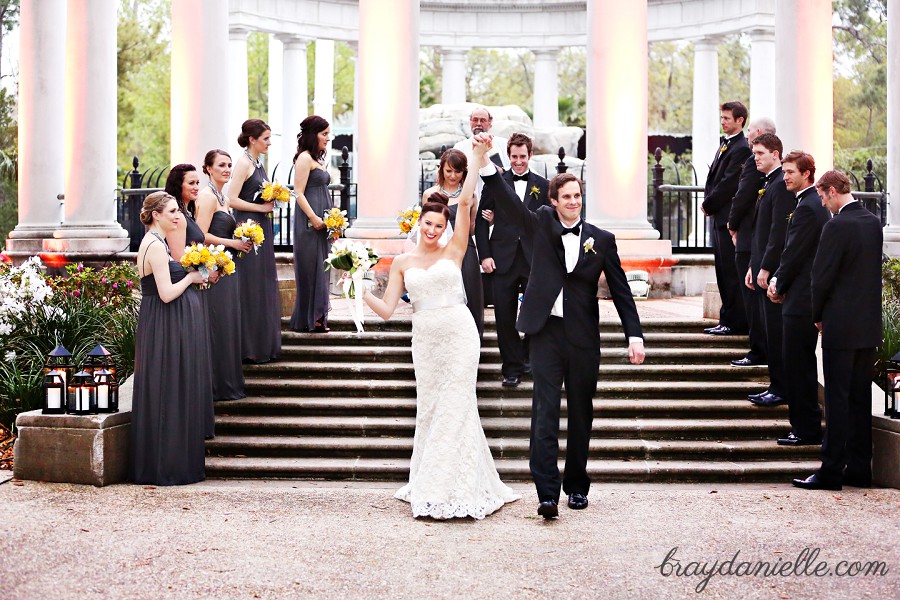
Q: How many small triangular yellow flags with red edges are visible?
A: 0